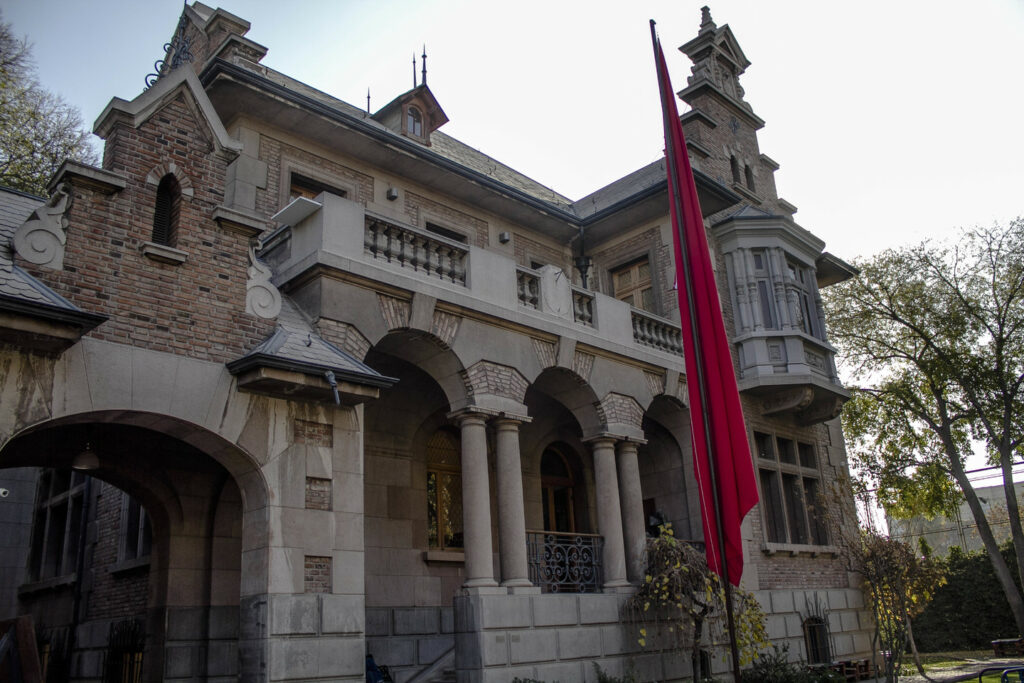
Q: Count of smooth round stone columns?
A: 4